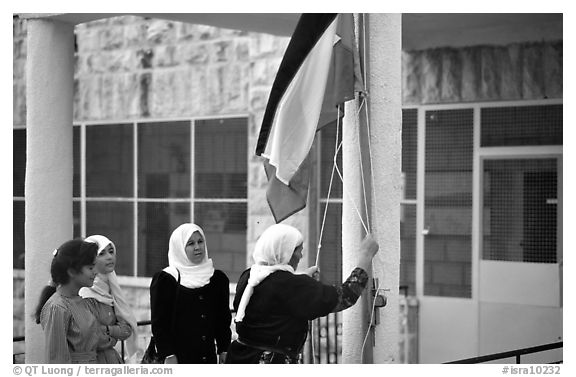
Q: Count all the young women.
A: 2